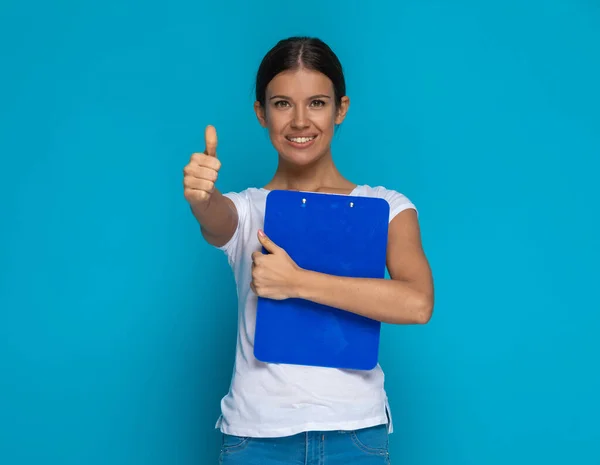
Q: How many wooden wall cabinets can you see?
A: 0